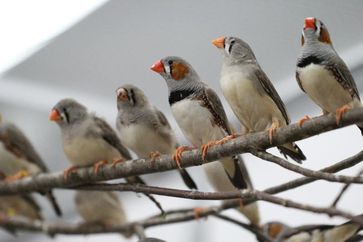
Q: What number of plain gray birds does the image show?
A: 3